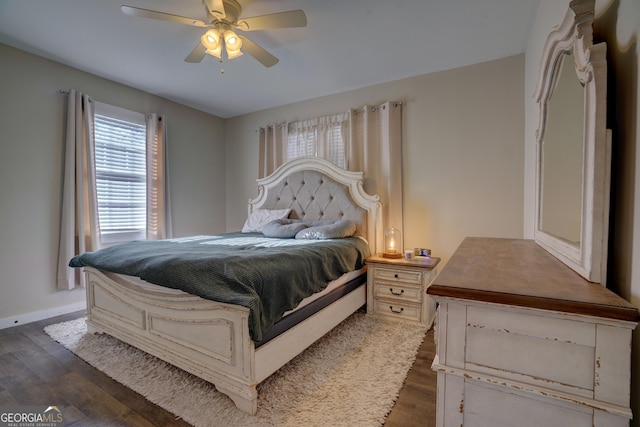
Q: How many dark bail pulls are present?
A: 2